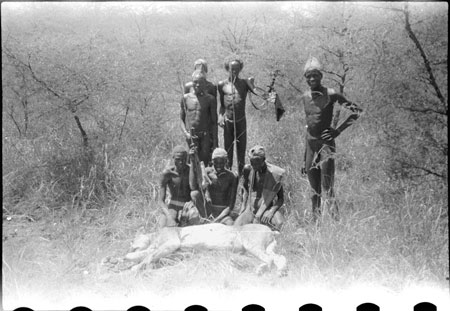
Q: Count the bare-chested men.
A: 7